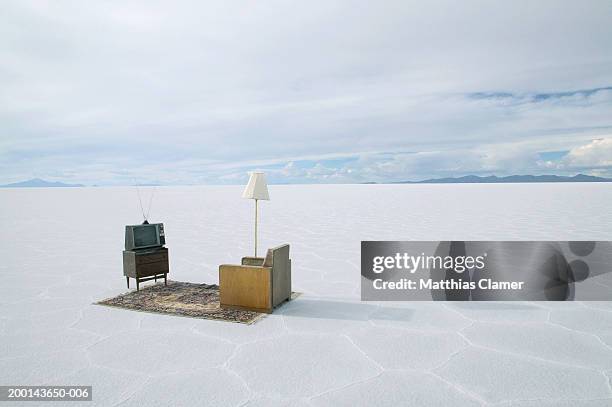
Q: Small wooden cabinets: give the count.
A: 1